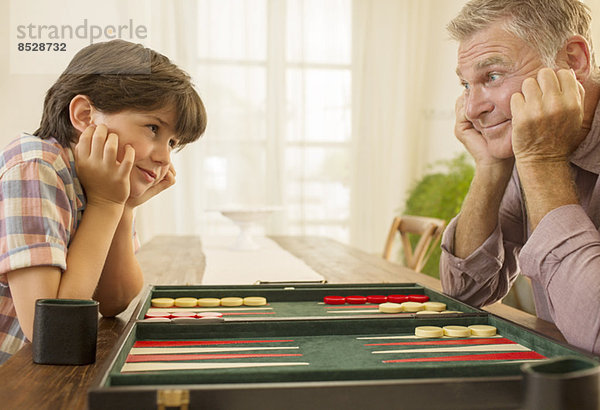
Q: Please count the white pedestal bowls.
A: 1